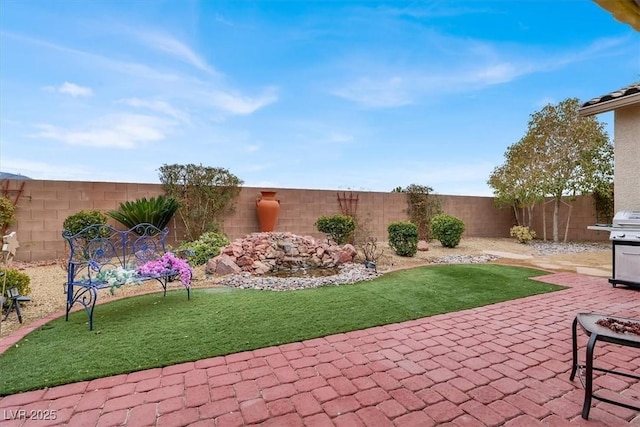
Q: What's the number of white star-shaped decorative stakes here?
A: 1